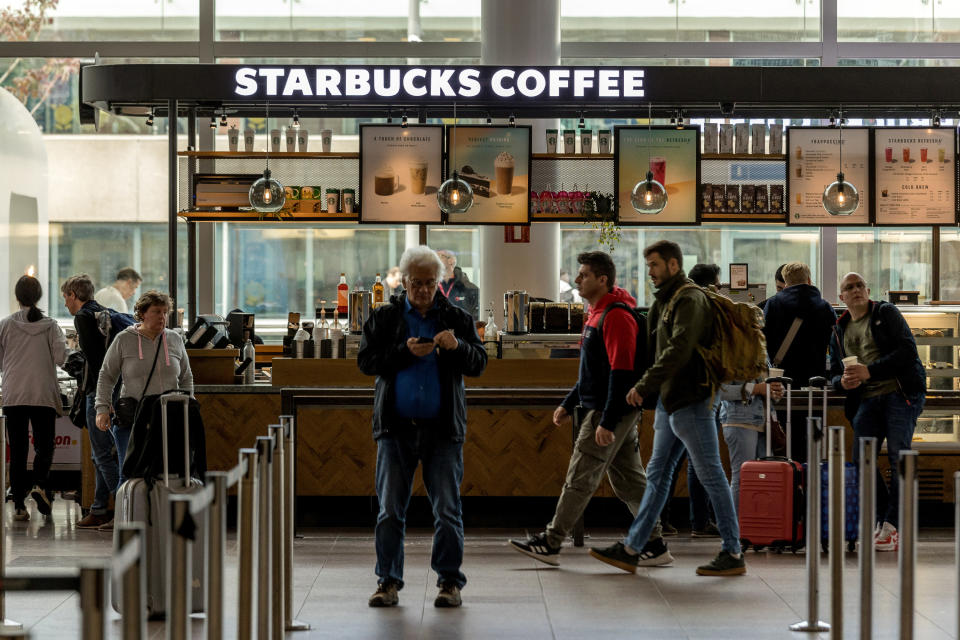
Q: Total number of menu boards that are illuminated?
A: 5